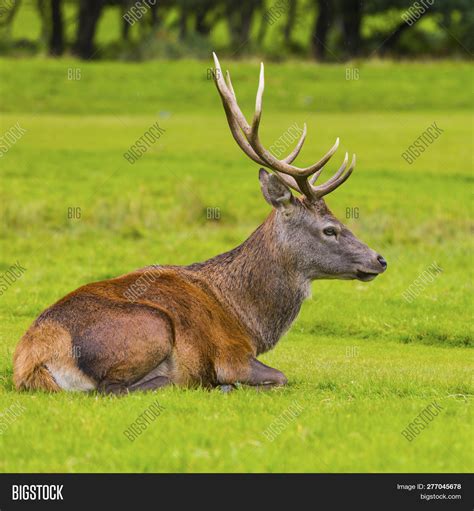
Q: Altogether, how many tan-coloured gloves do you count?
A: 0